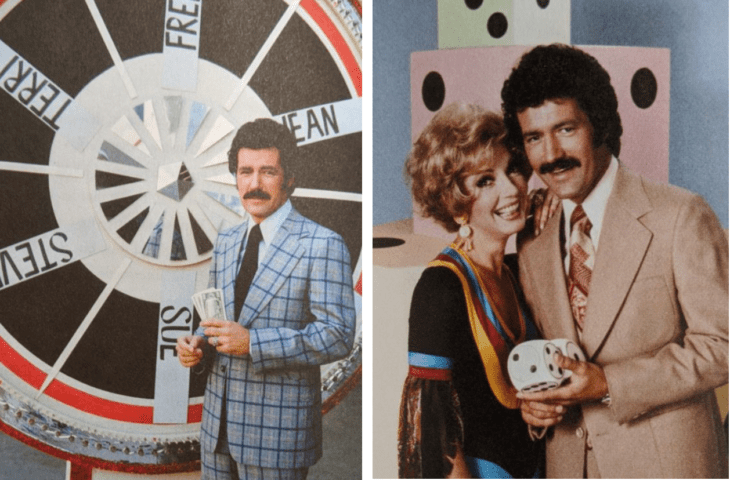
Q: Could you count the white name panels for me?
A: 5